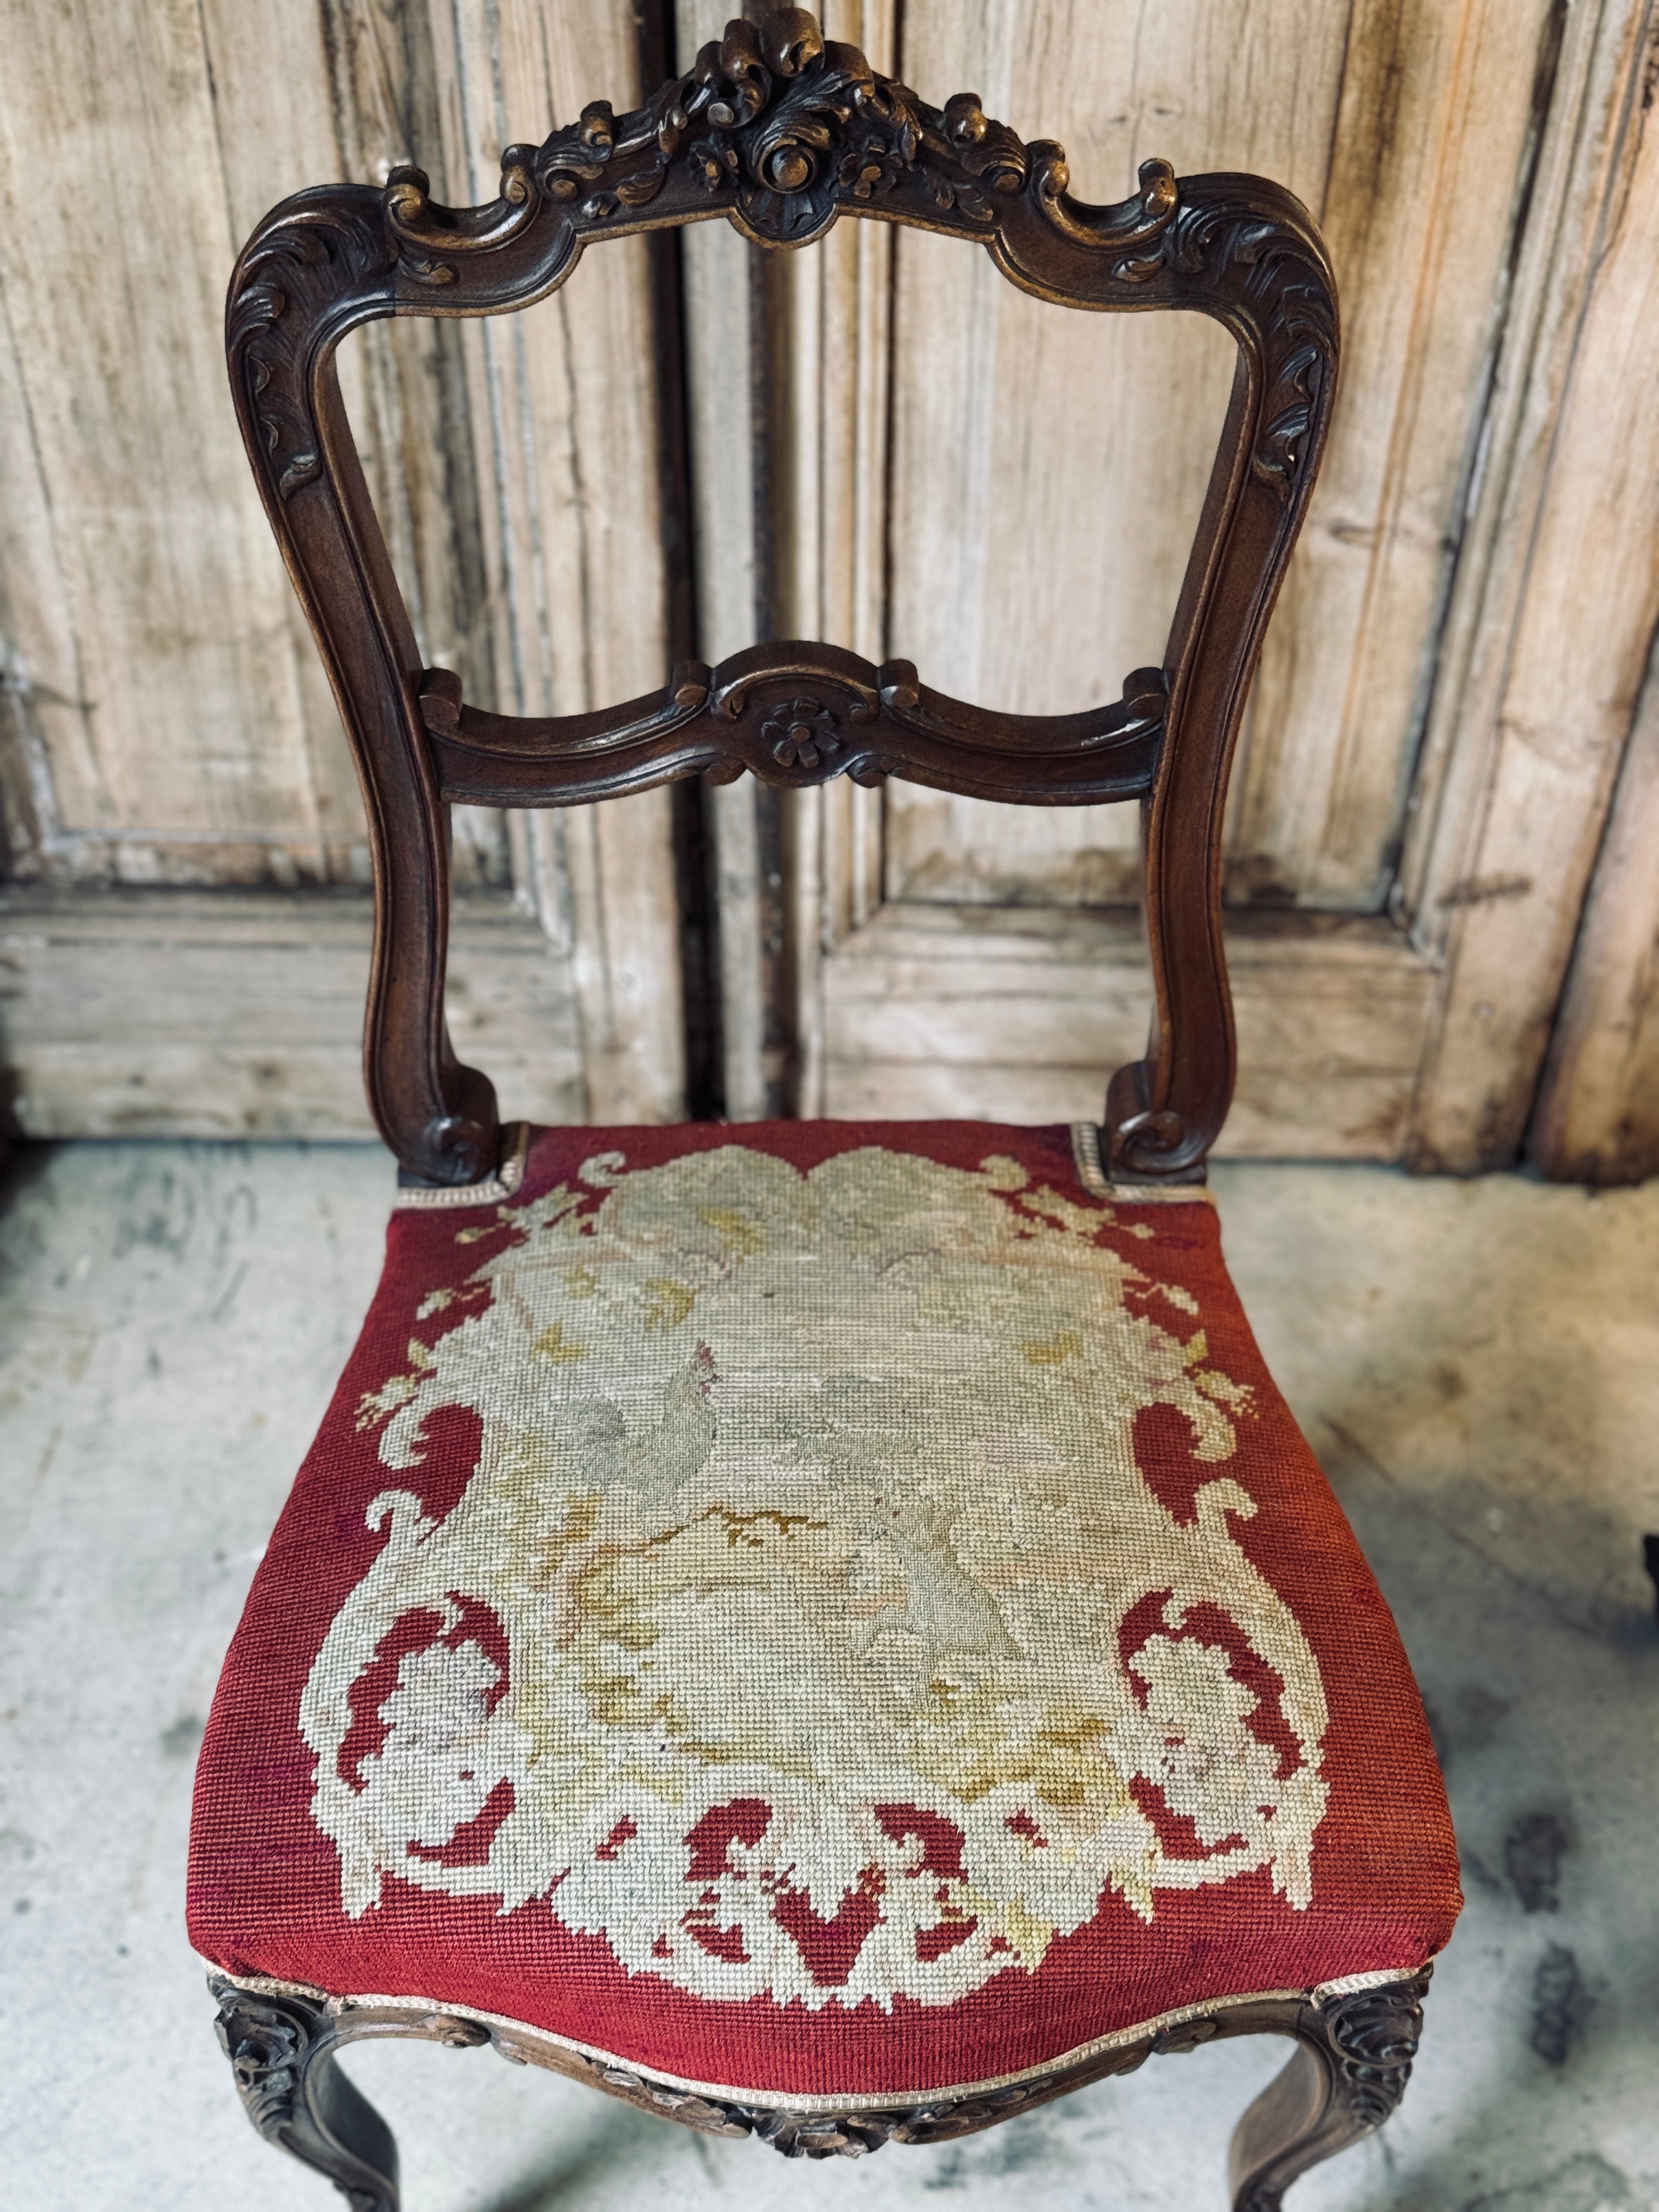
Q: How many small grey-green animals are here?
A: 2